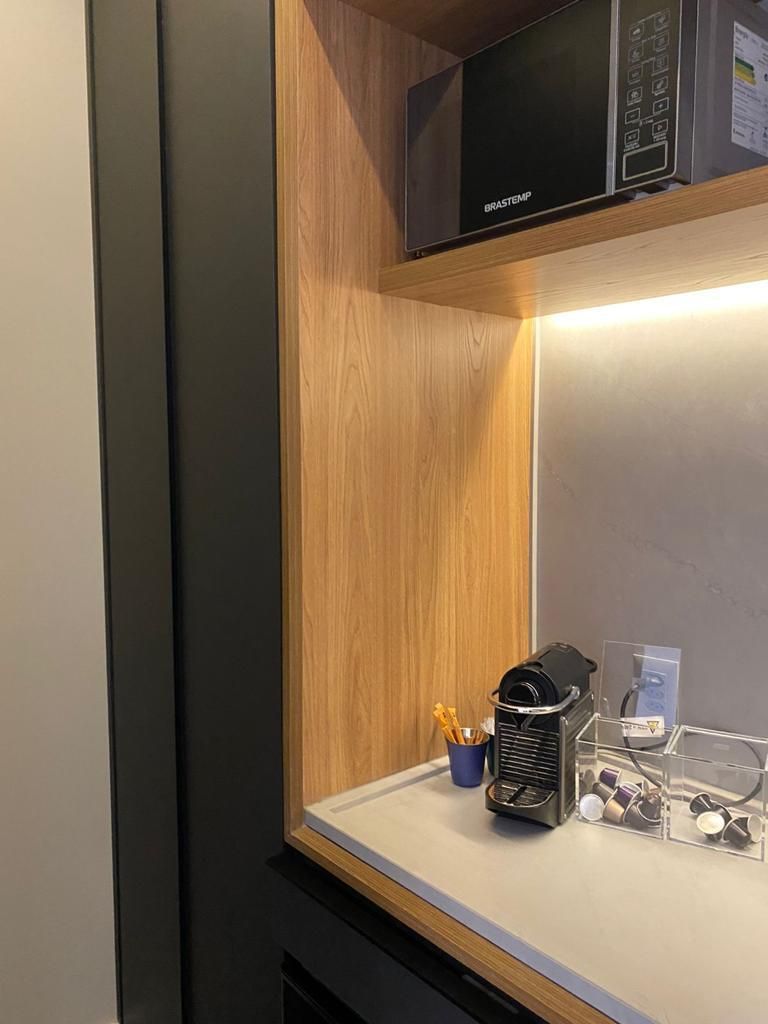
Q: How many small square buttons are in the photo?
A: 12